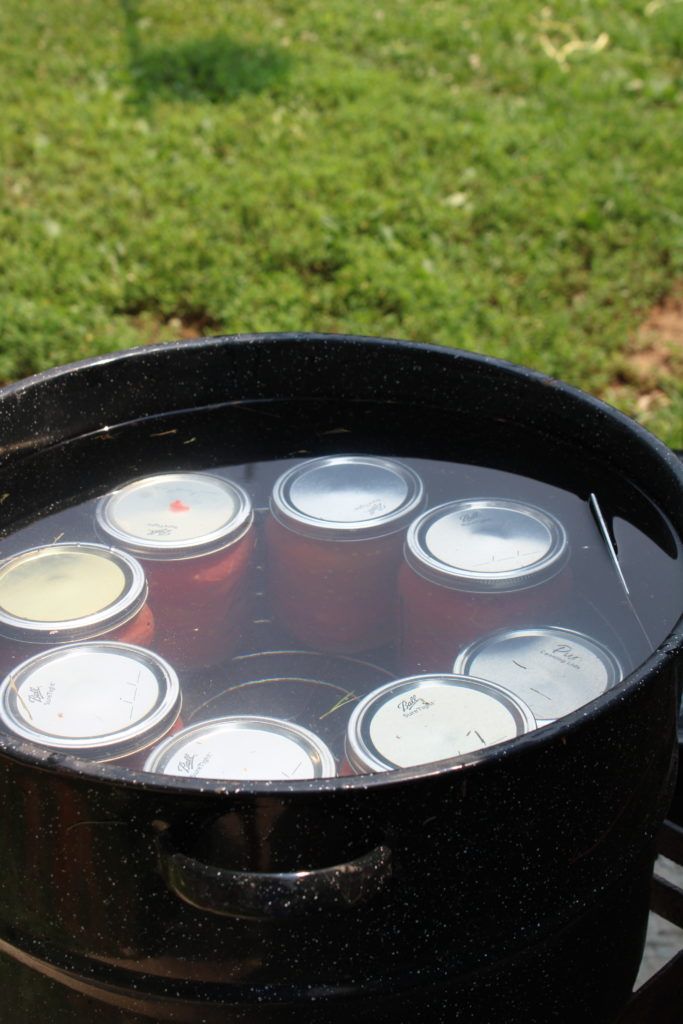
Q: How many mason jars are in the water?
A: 8